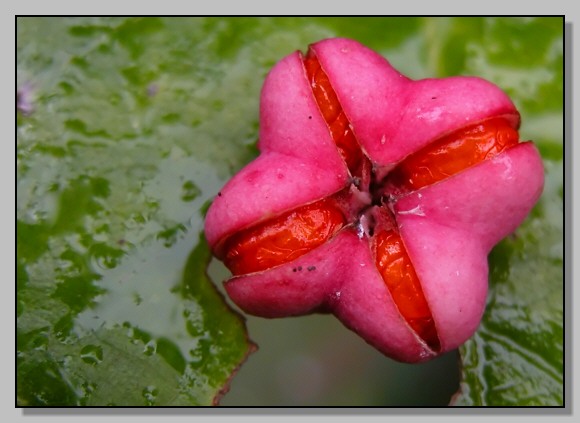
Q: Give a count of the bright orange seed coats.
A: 4